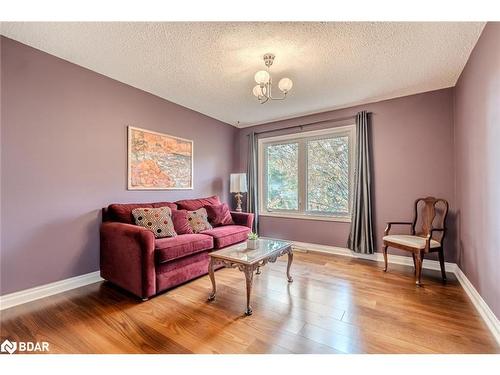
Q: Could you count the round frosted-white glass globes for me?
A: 3